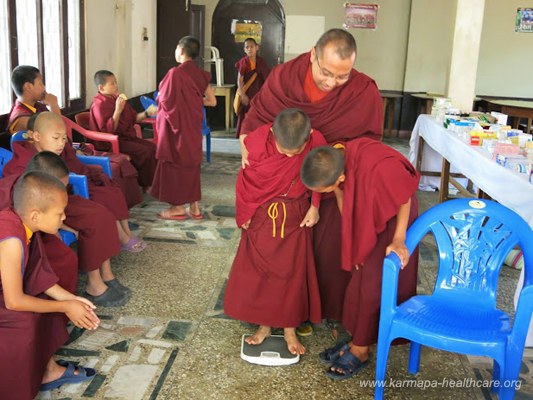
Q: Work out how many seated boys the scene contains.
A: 6